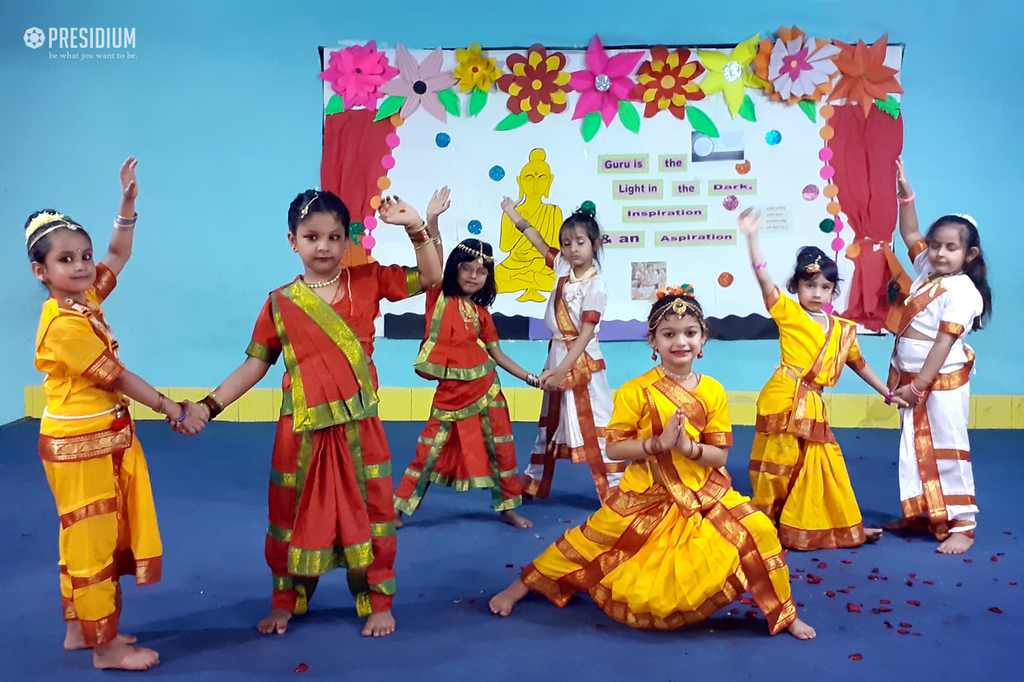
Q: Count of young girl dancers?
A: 7